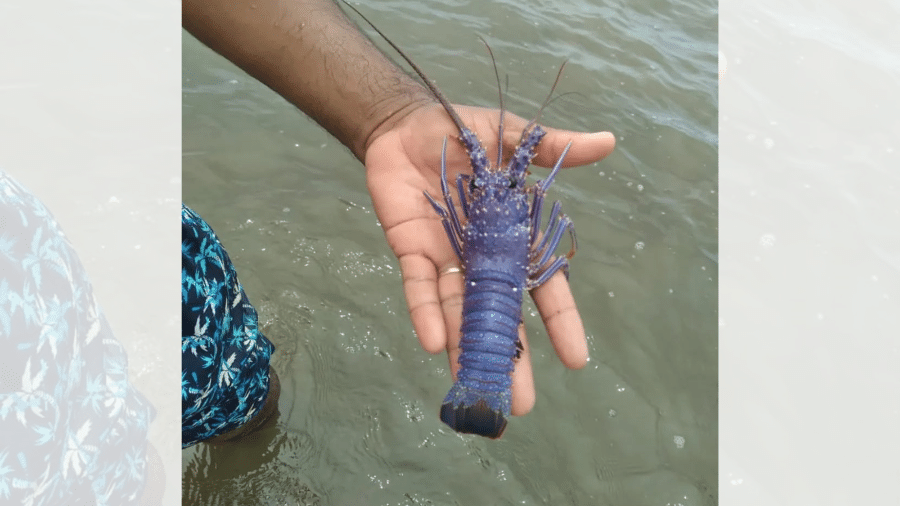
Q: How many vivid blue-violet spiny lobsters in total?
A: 1